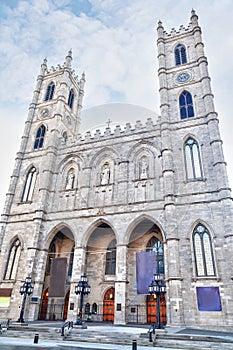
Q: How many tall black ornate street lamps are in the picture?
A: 3